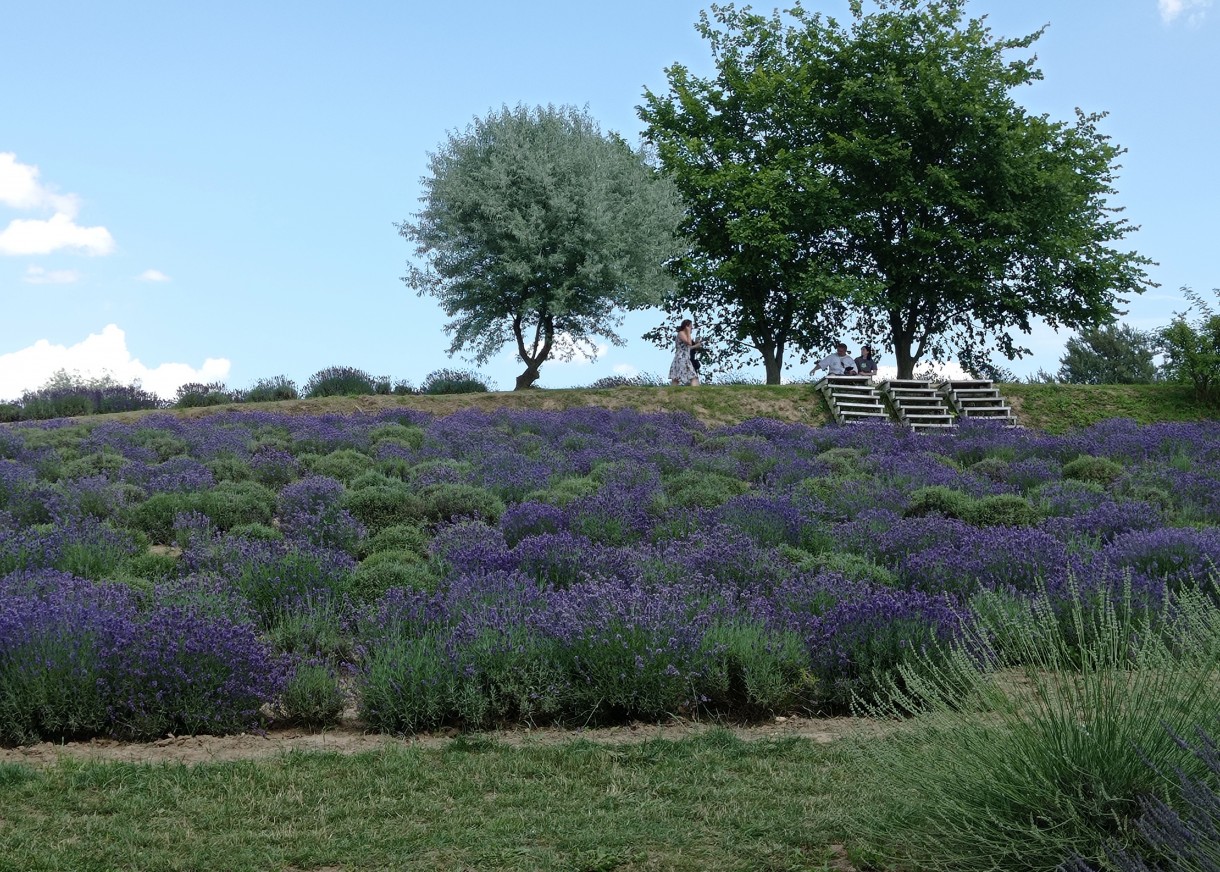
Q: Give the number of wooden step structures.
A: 3